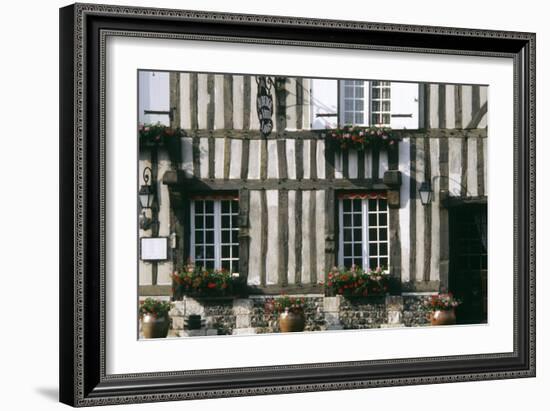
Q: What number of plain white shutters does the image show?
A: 3